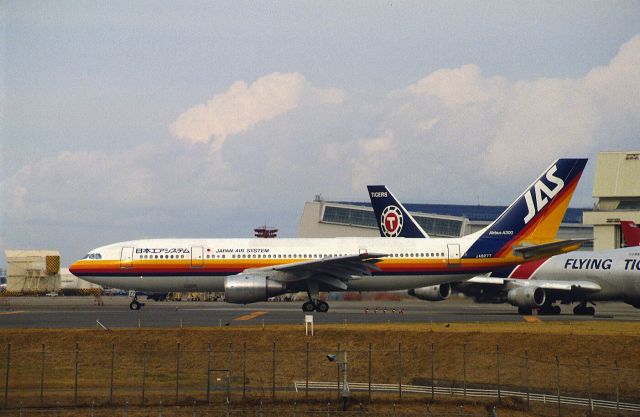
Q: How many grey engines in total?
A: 3